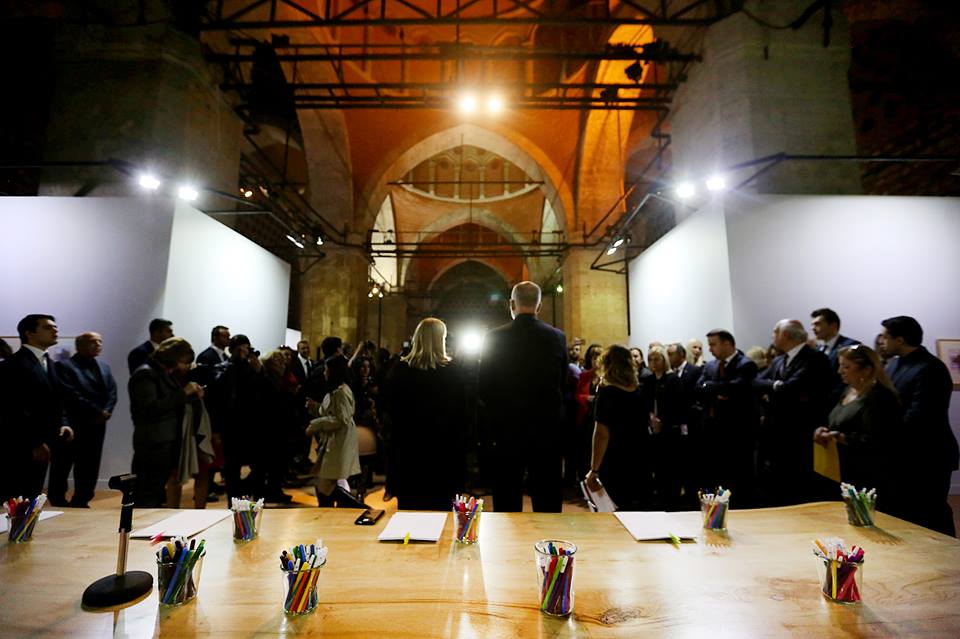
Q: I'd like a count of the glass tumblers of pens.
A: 9